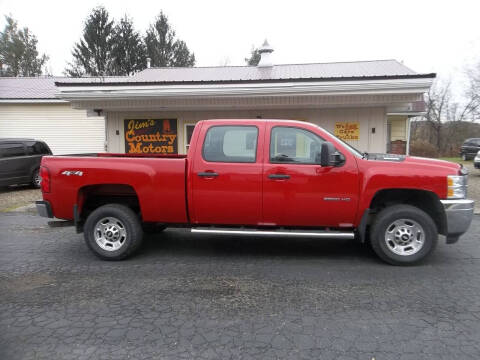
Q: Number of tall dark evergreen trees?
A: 3